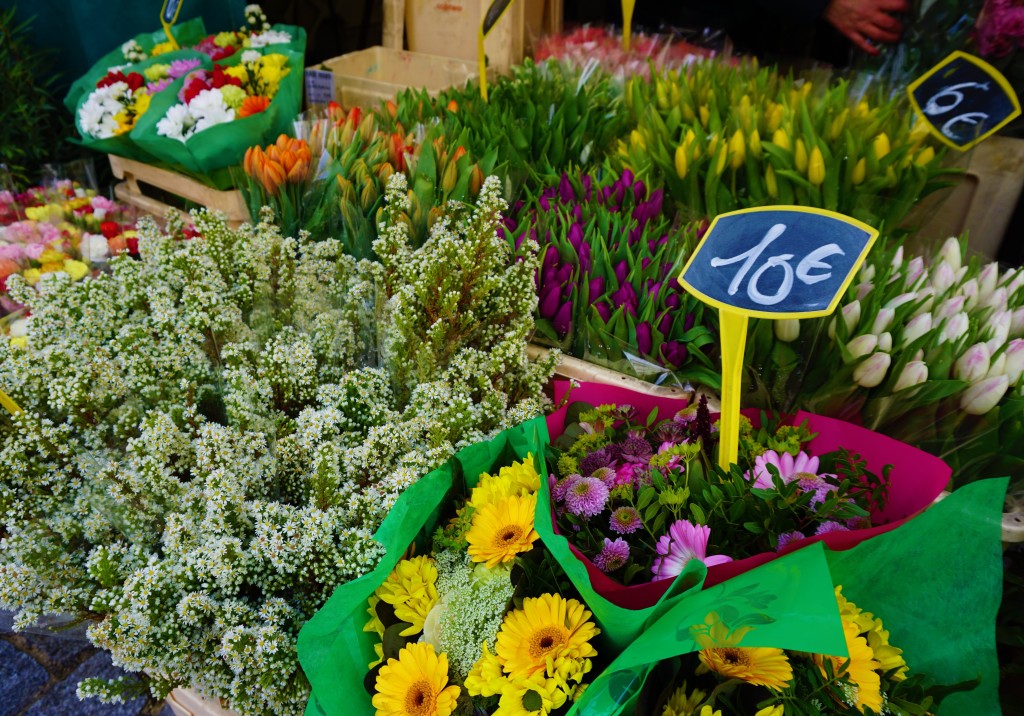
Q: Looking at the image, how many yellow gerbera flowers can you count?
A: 5